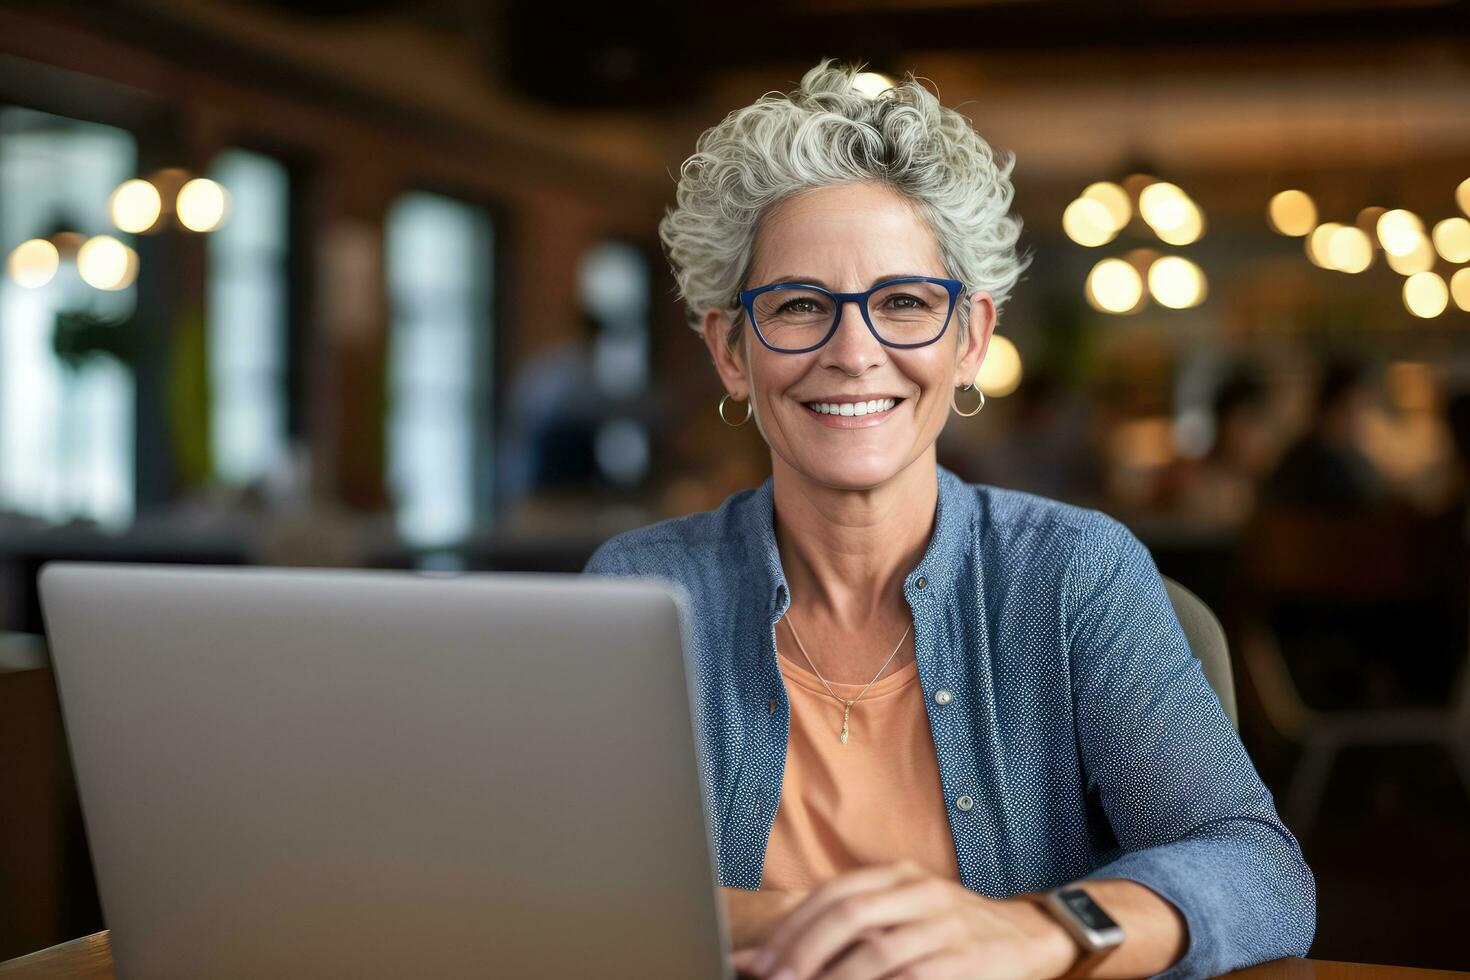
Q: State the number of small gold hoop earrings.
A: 2